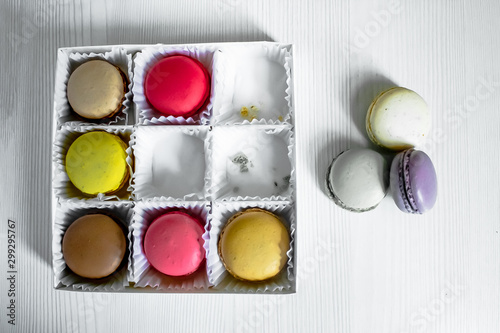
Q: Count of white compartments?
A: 9